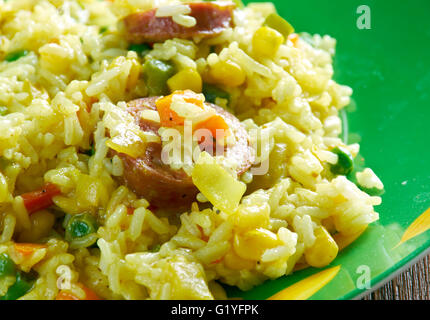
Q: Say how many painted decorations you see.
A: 2